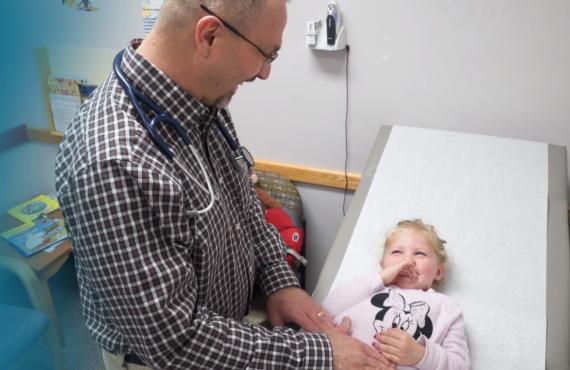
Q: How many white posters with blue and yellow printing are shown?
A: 1